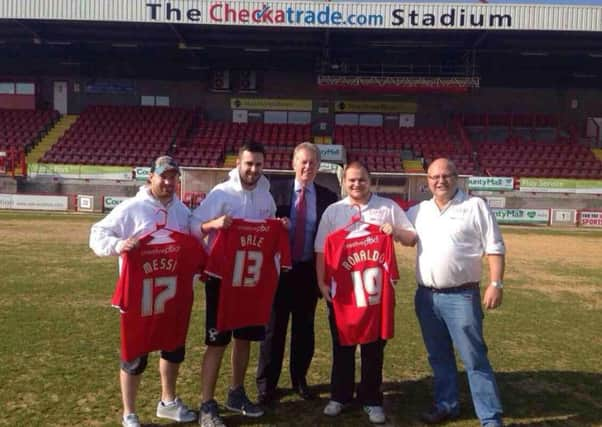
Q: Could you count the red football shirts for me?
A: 3